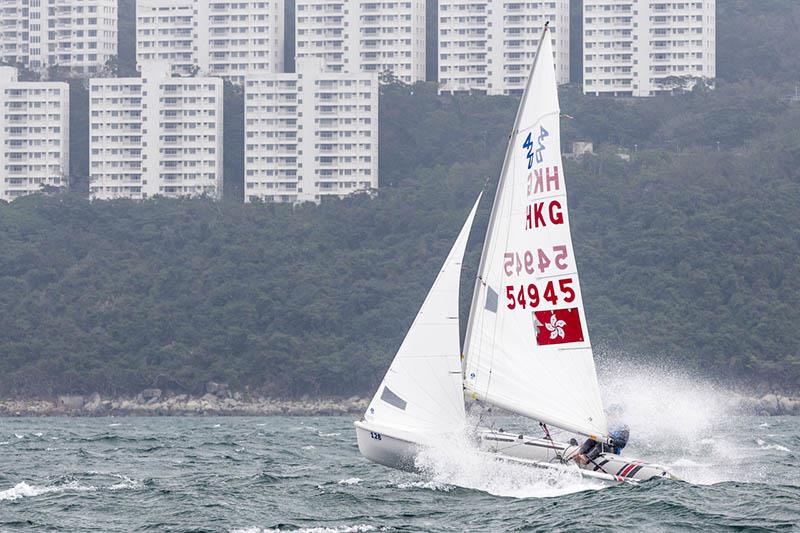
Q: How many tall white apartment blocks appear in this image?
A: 8